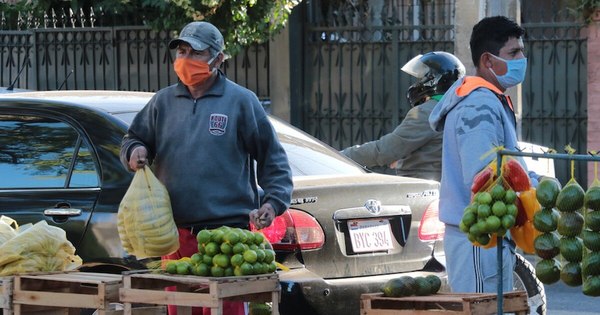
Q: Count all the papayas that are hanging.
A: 13